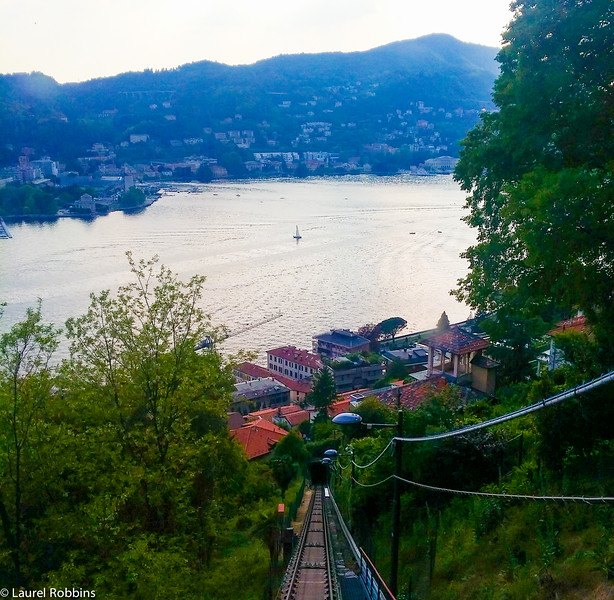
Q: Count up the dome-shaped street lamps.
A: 3